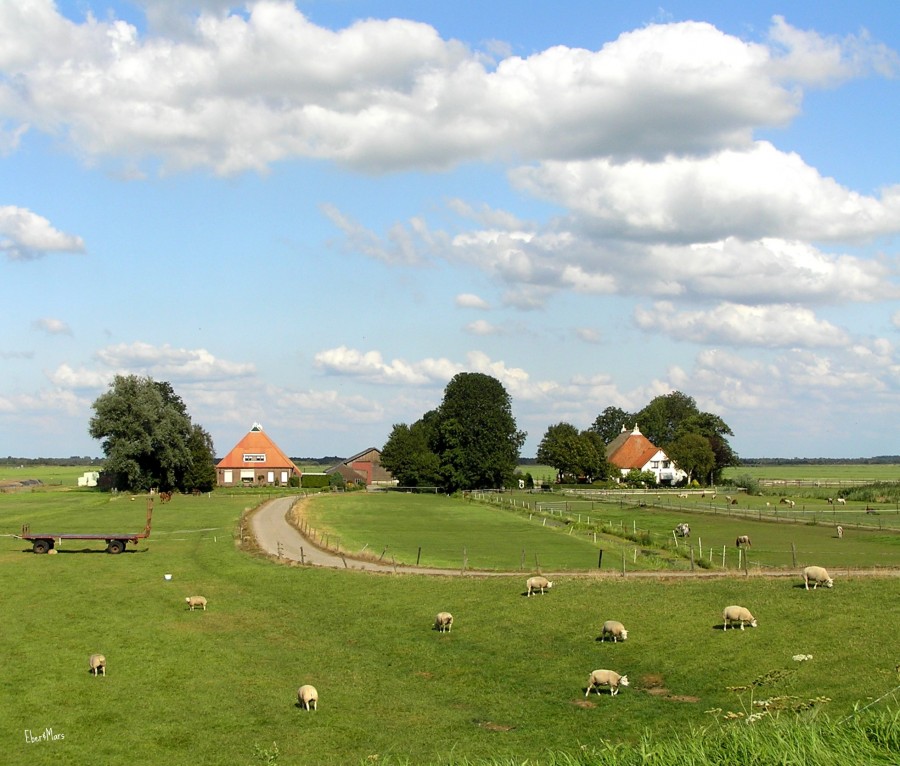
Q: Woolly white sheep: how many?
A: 9